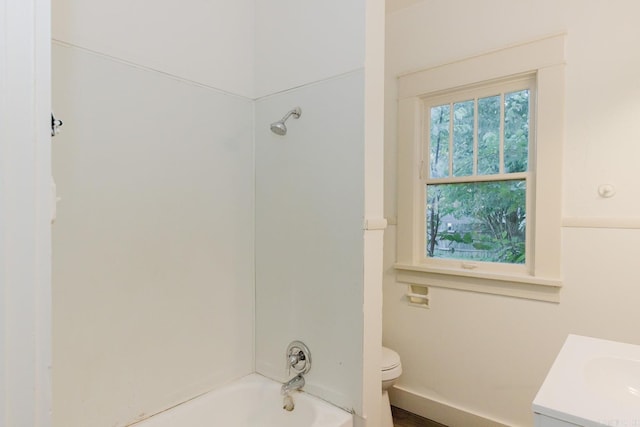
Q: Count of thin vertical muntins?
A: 3